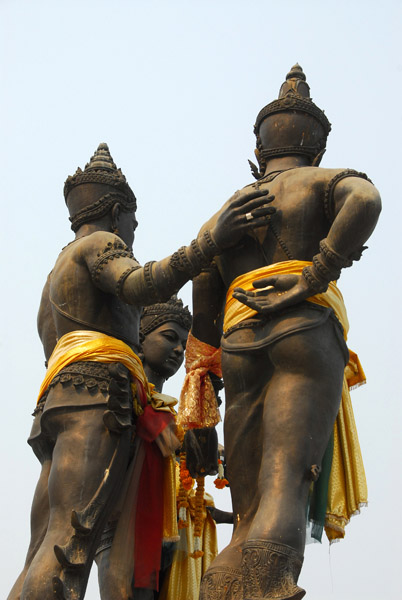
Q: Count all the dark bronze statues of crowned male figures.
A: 3